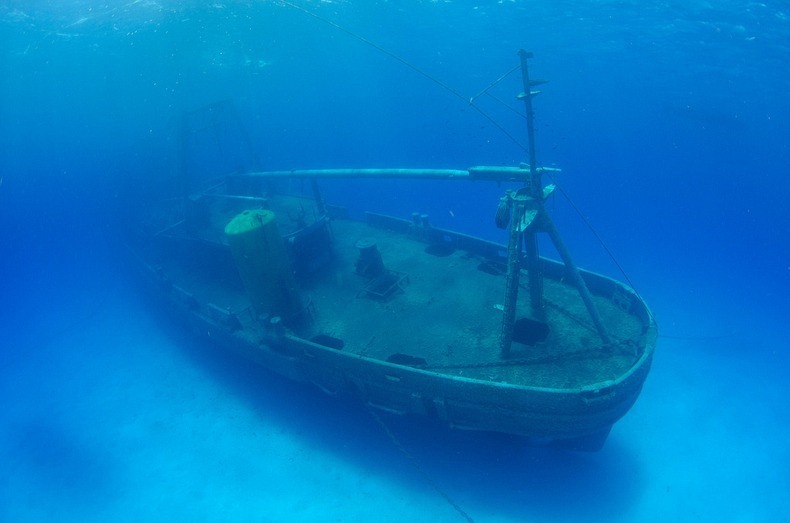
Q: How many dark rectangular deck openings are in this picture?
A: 5